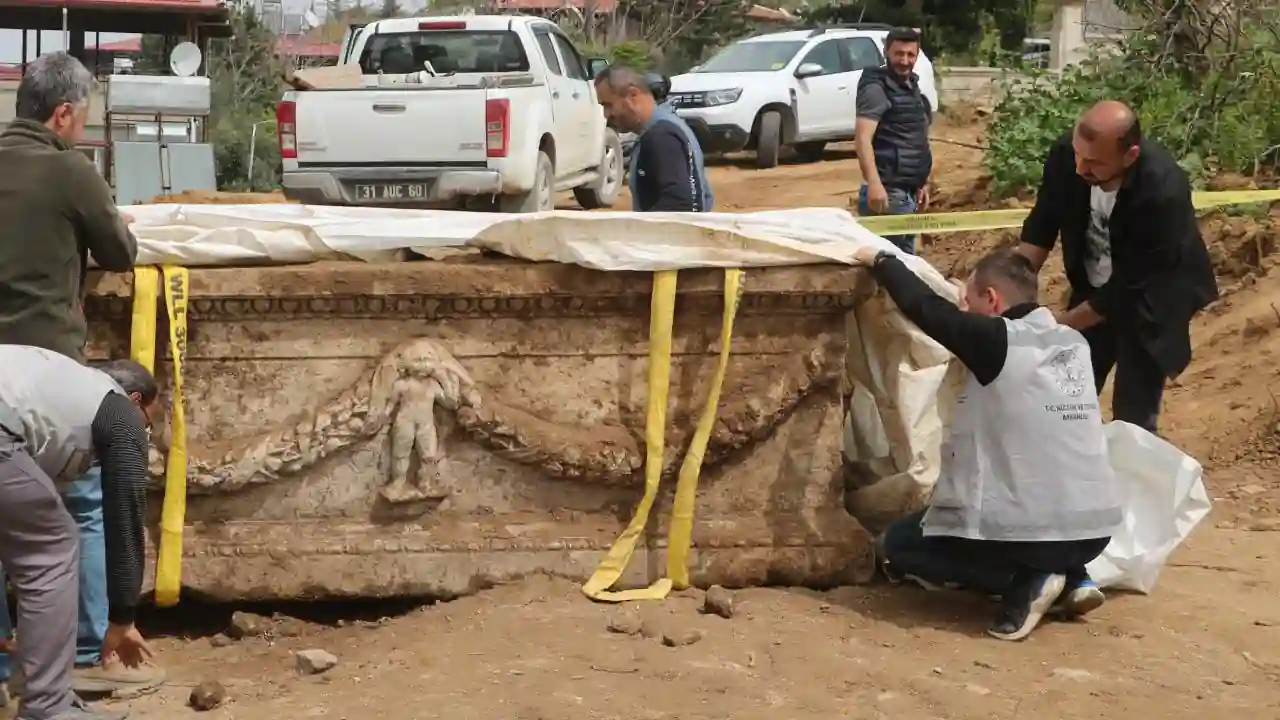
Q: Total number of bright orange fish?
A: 0